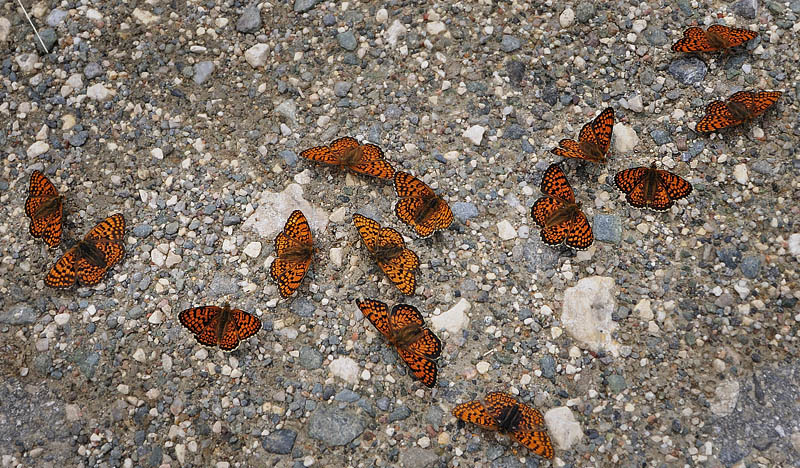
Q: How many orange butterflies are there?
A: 14